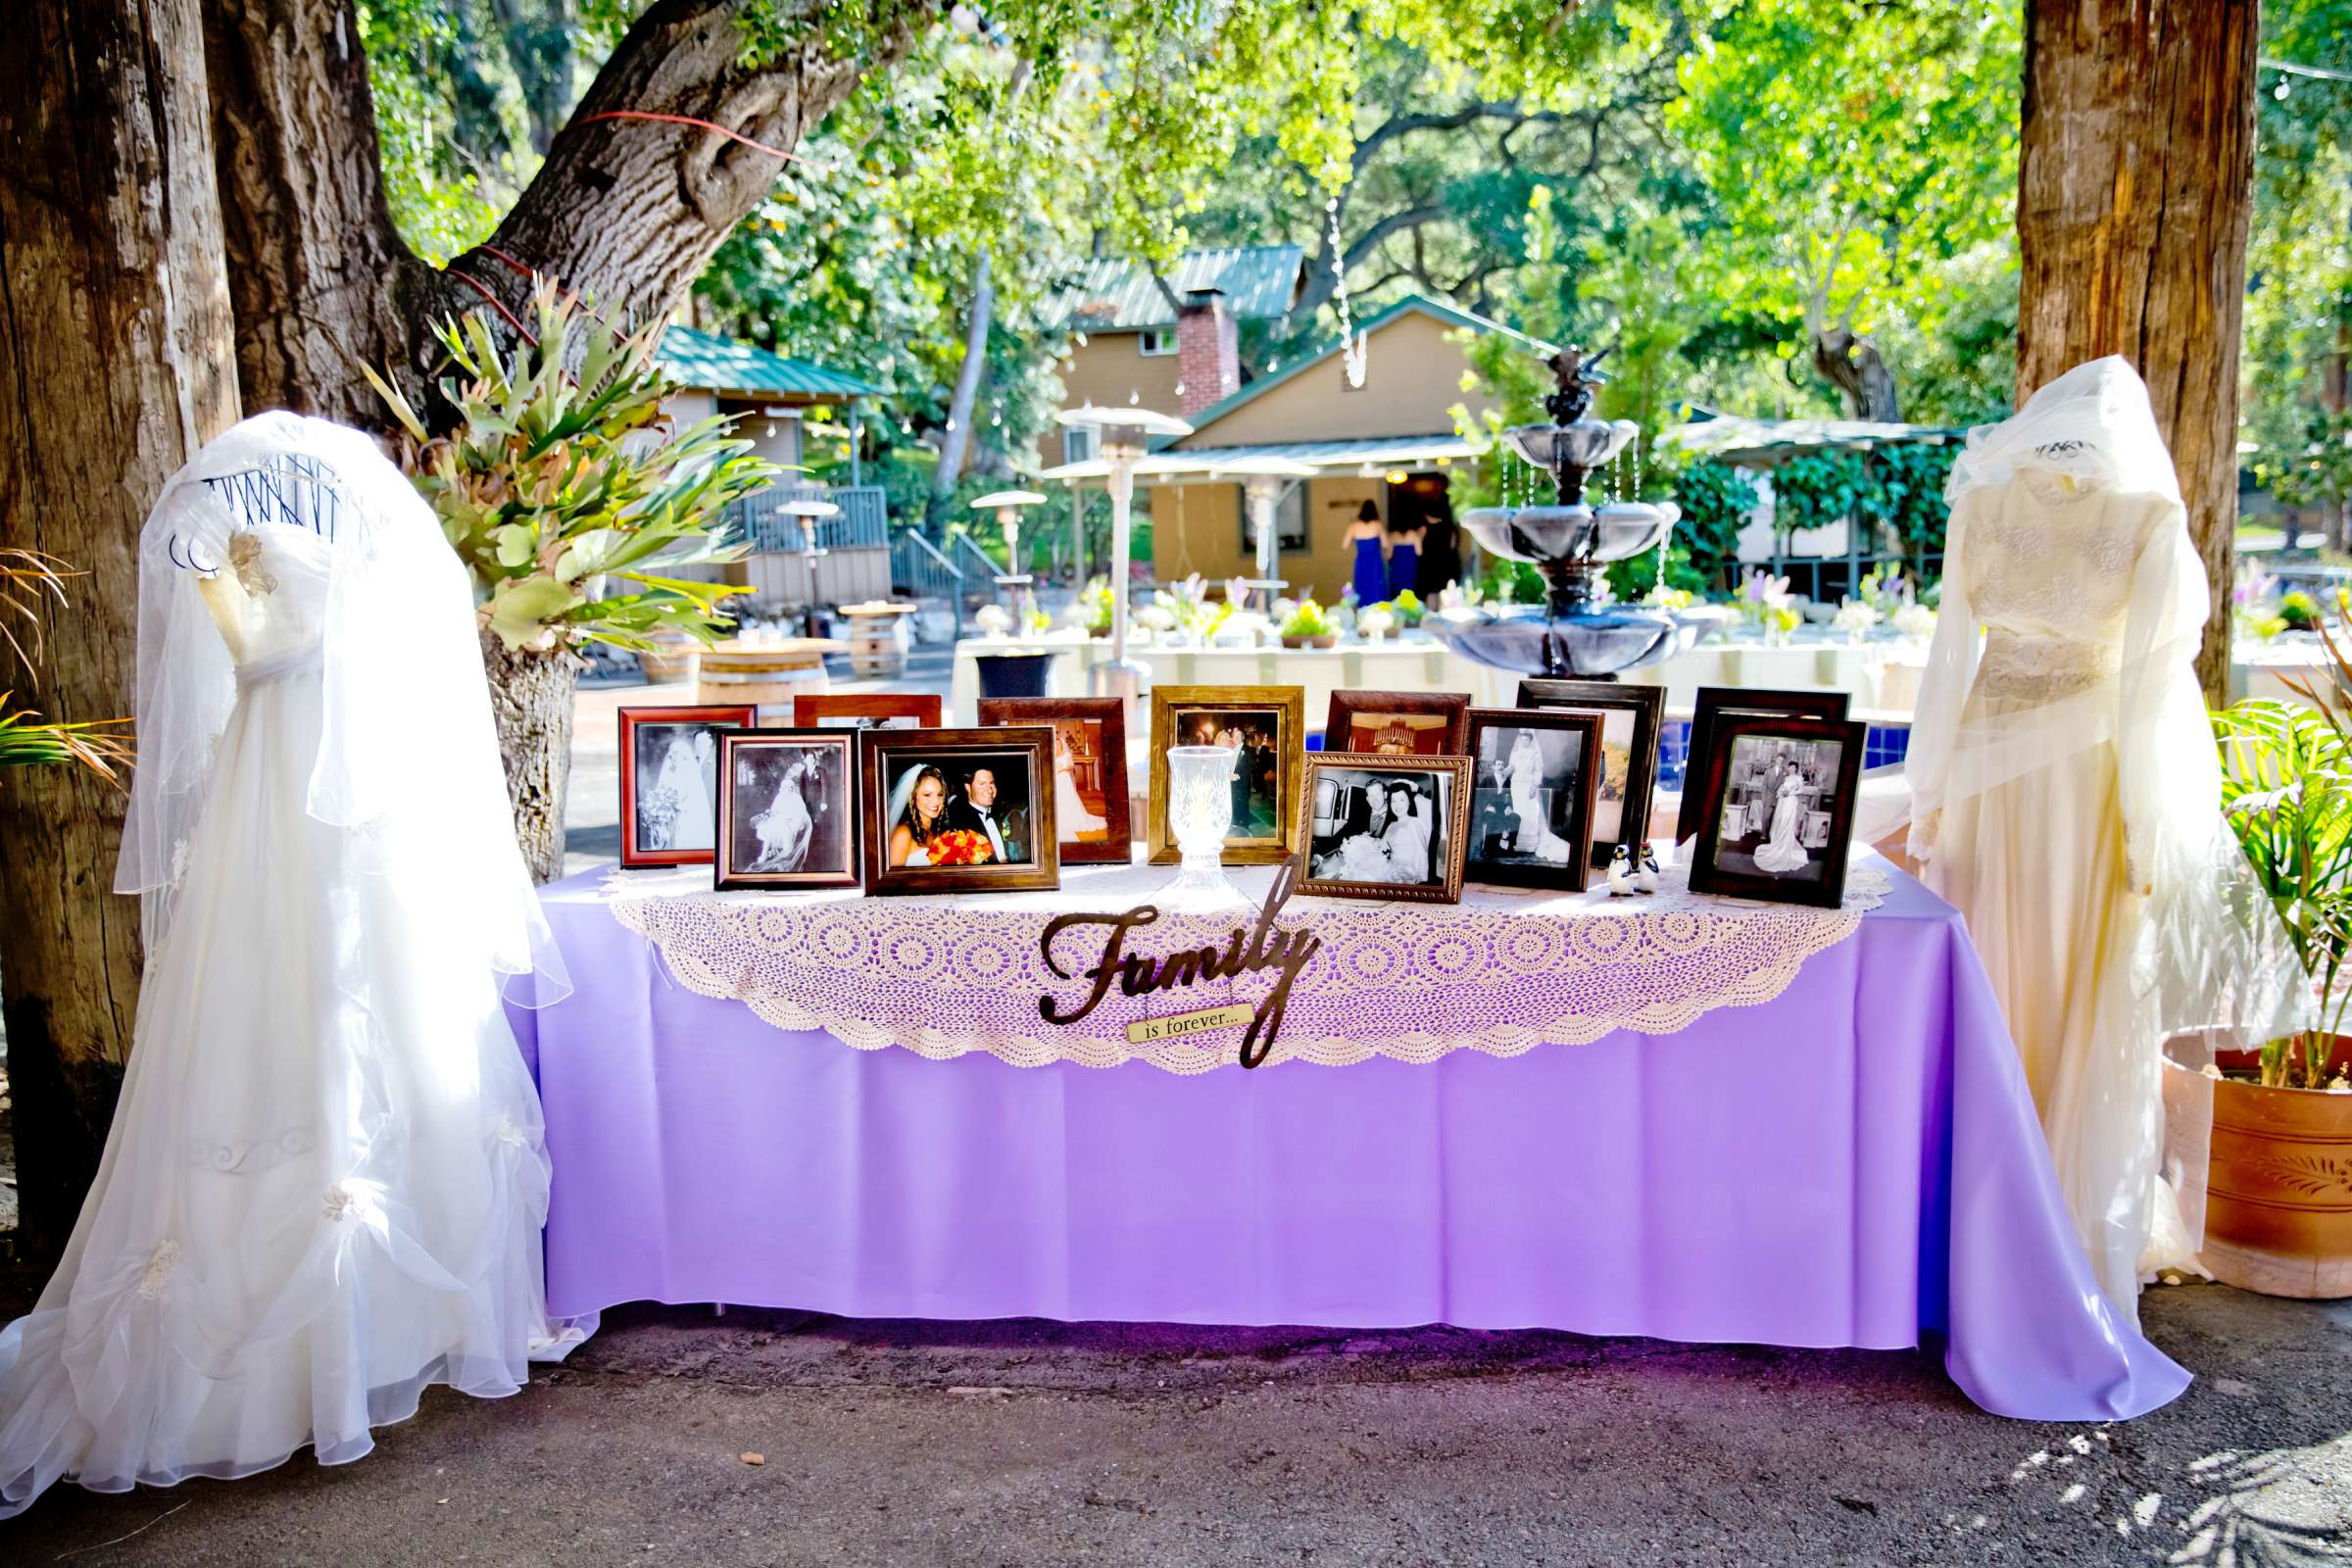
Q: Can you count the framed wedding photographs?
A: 12